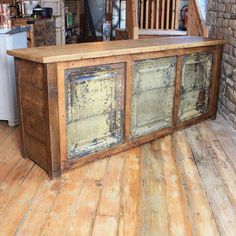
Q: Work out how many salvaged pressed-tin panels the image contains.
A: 3